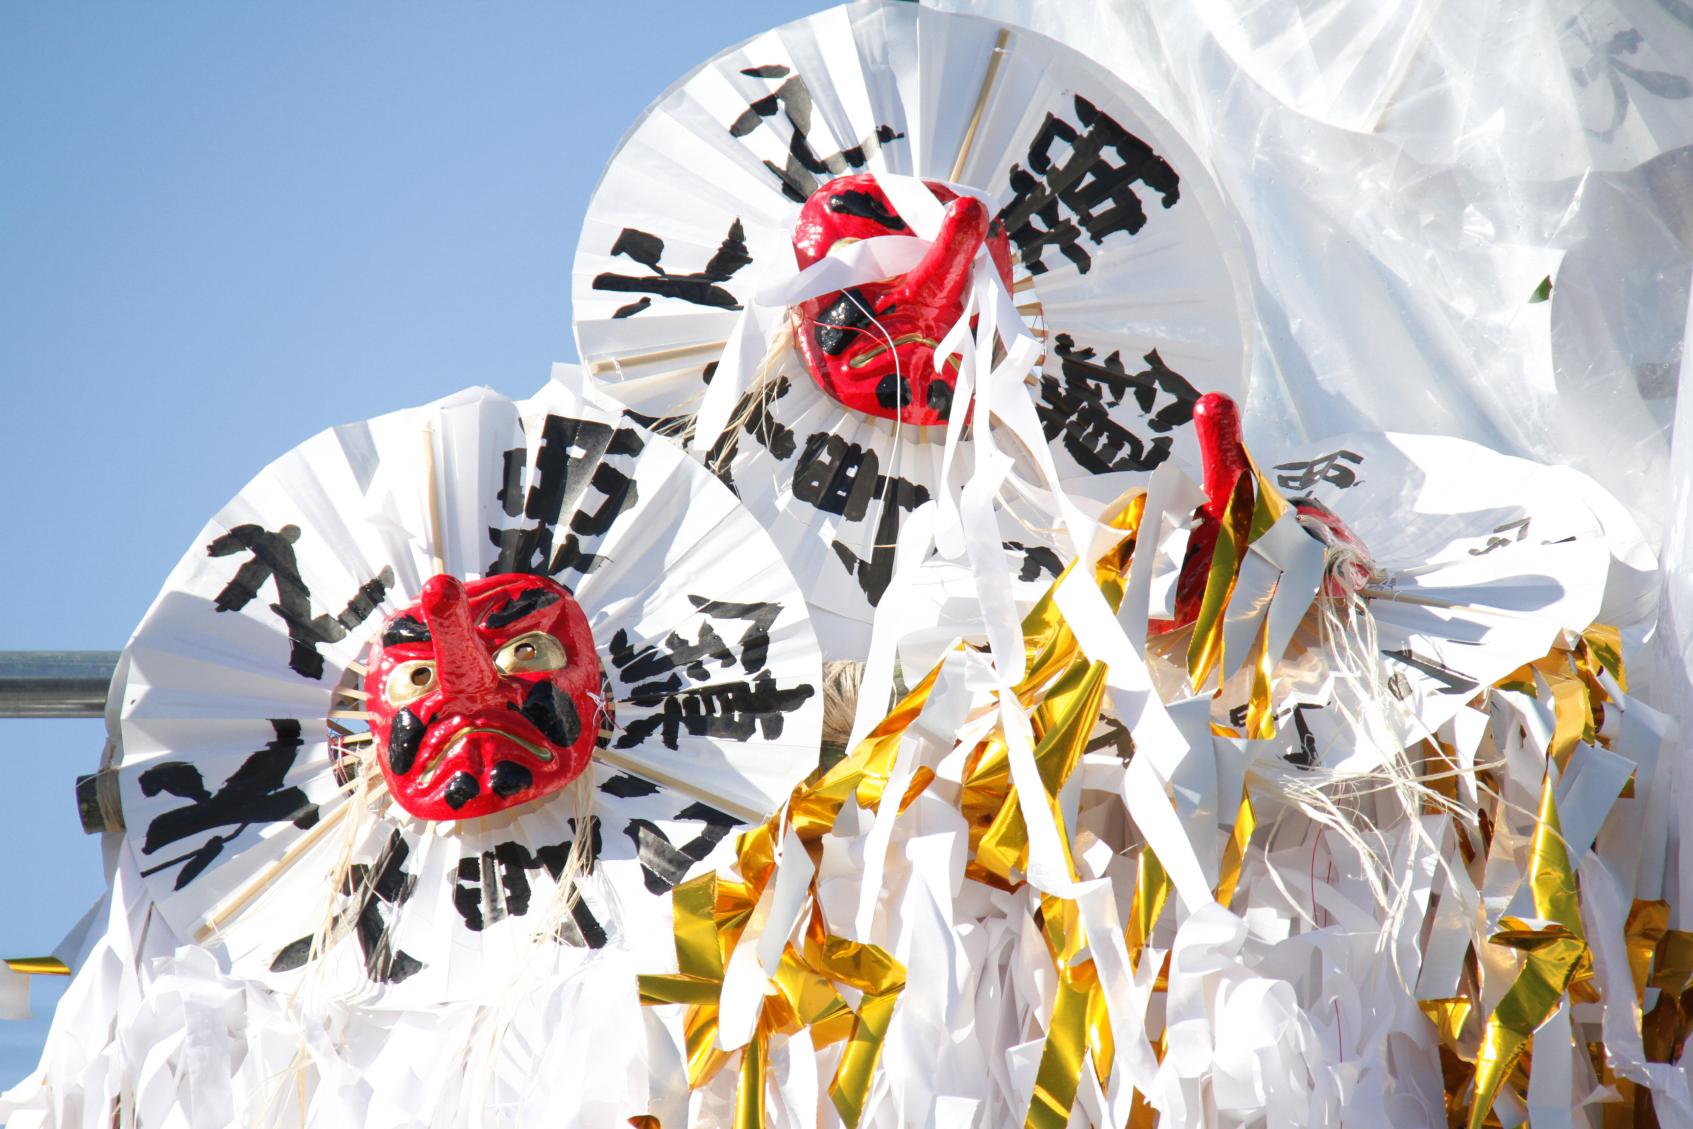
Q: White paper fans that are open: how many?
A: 3